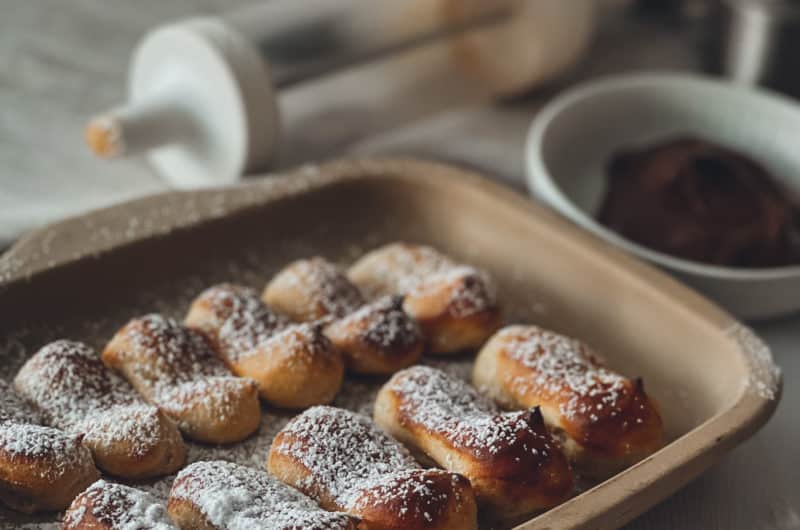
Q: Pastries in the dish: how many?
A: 11